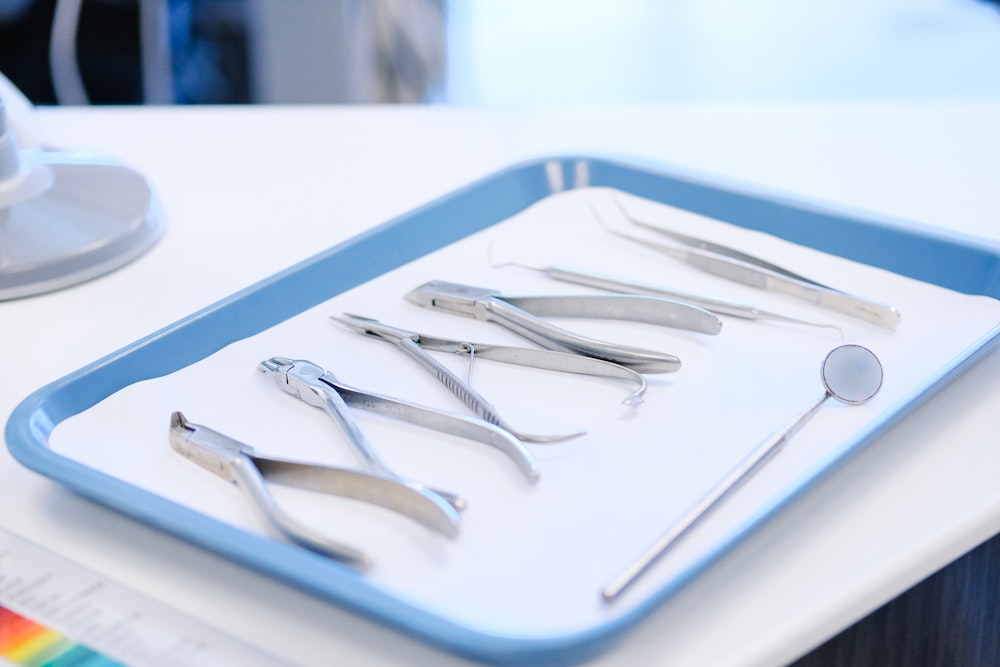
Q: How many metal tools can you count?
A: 7